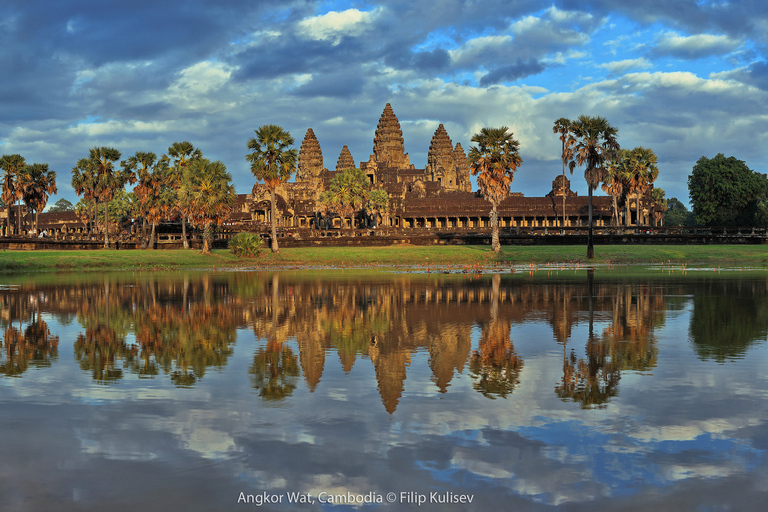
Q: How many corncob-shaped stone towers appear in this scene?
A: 5